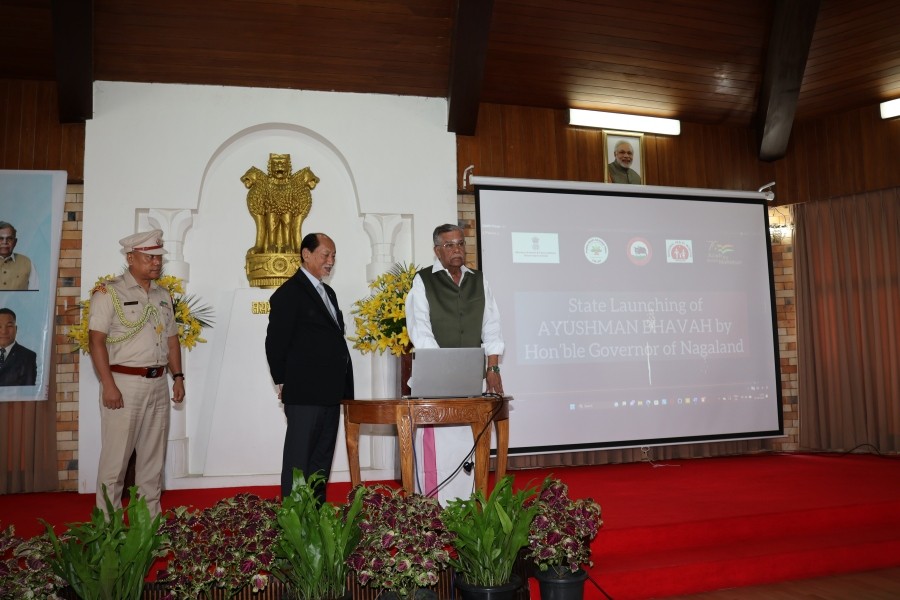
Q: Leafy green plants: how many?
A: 3